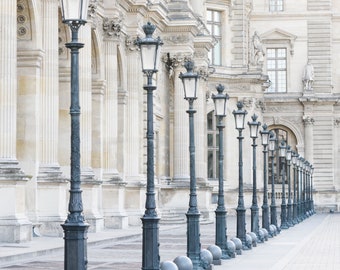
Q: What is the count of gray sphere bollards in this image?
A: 12